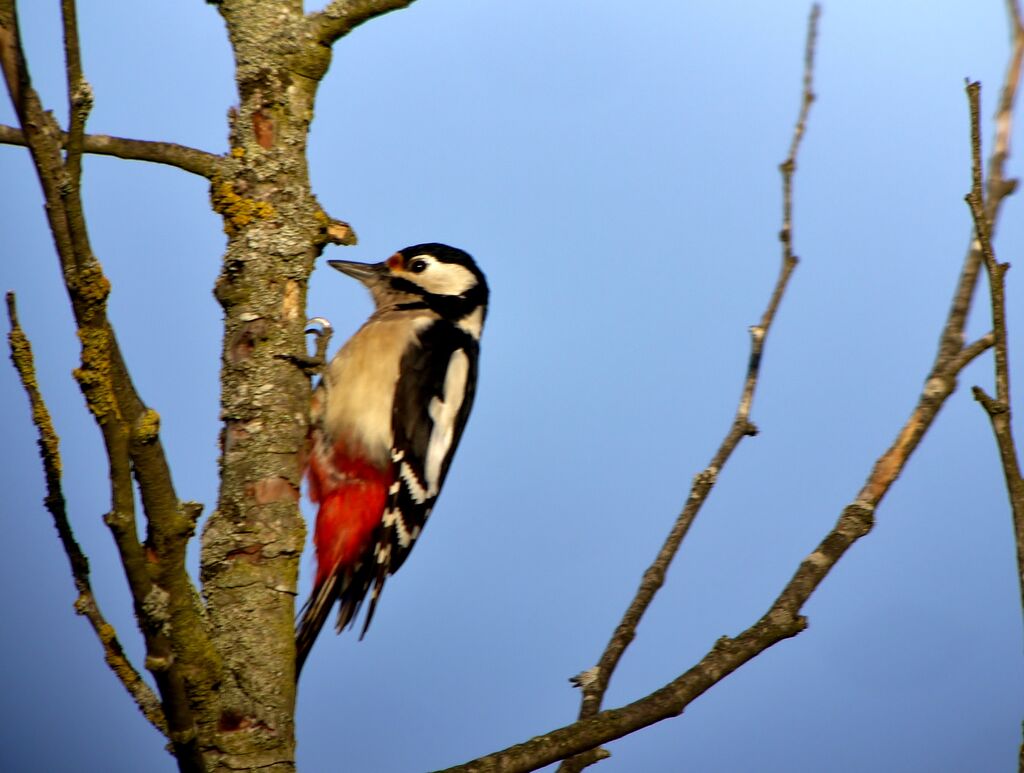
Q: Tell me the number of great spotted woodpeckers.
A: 1